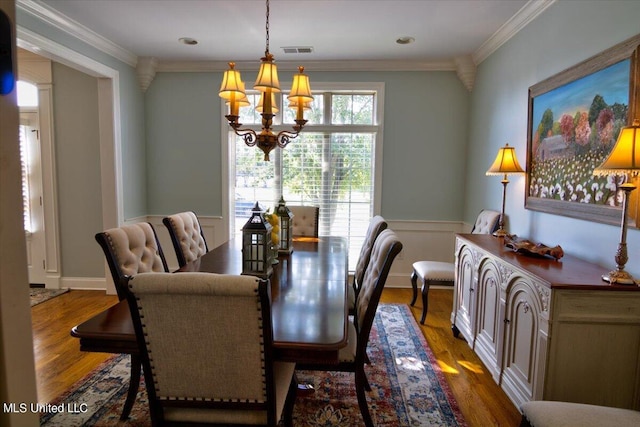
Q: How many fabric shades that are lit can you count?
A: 8